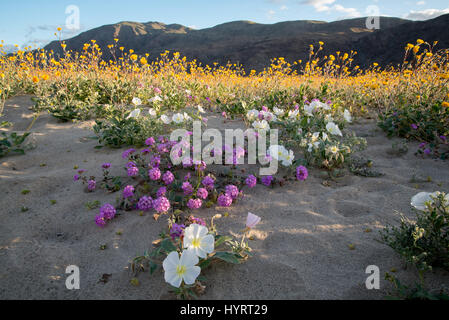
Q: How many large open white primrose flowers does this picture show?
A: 2